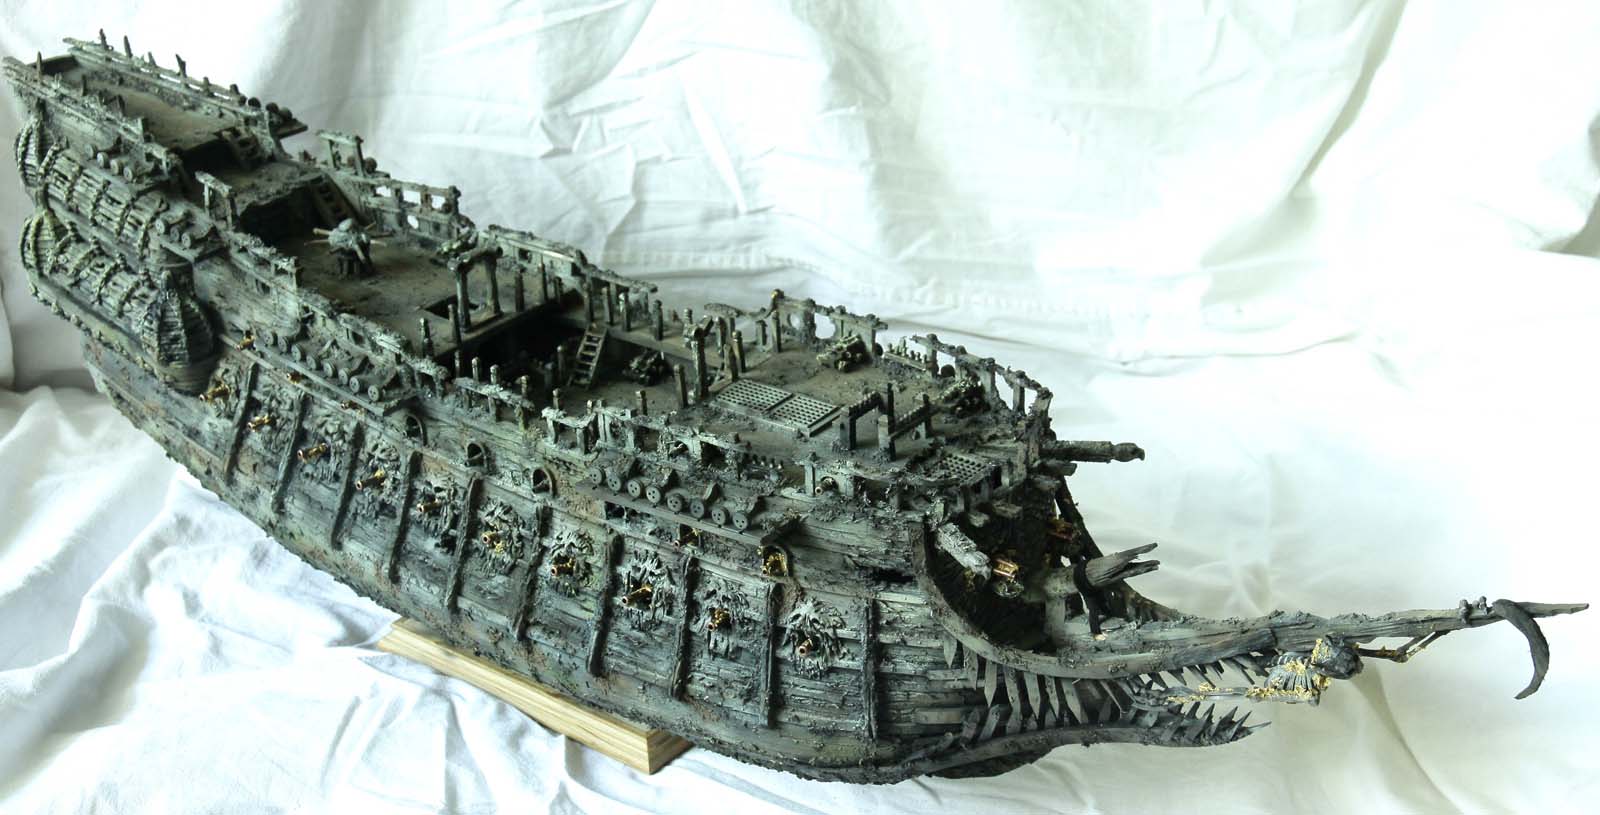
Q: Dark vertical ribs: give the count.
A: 10